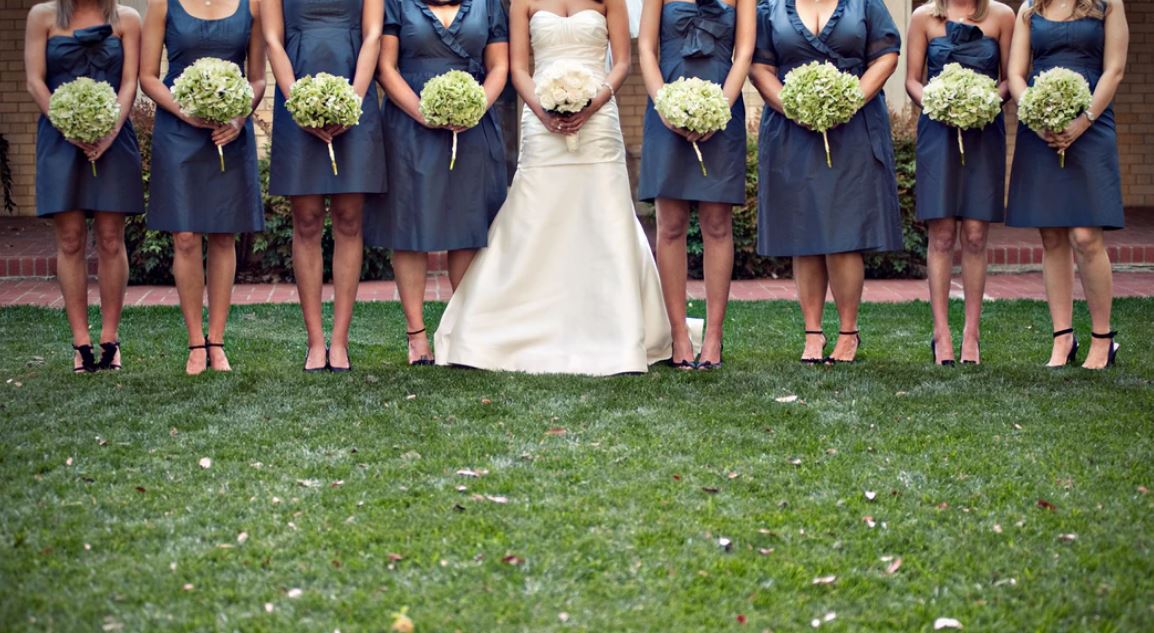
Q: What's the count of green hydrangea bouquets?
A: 8